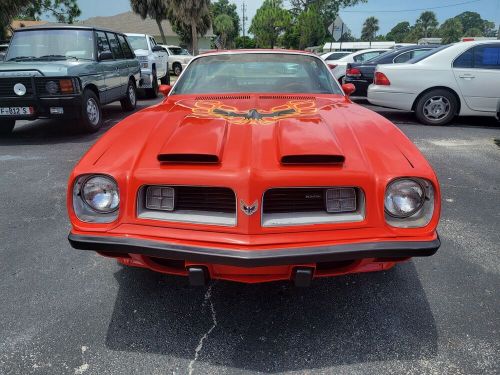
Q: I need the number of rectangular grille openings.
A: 2